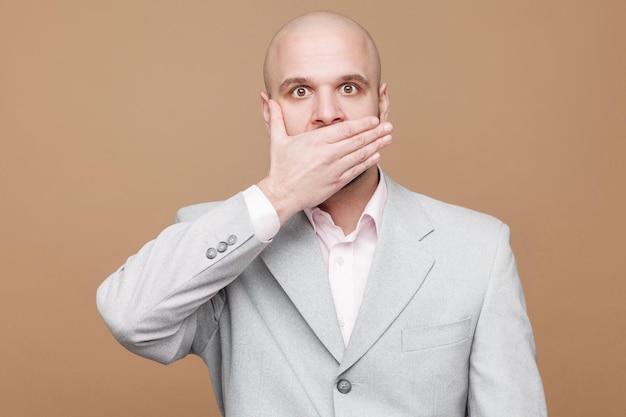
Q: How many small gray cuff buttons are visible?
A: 3